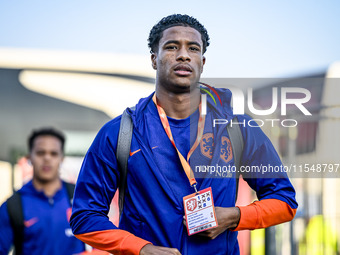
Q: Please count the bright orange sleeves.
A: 2